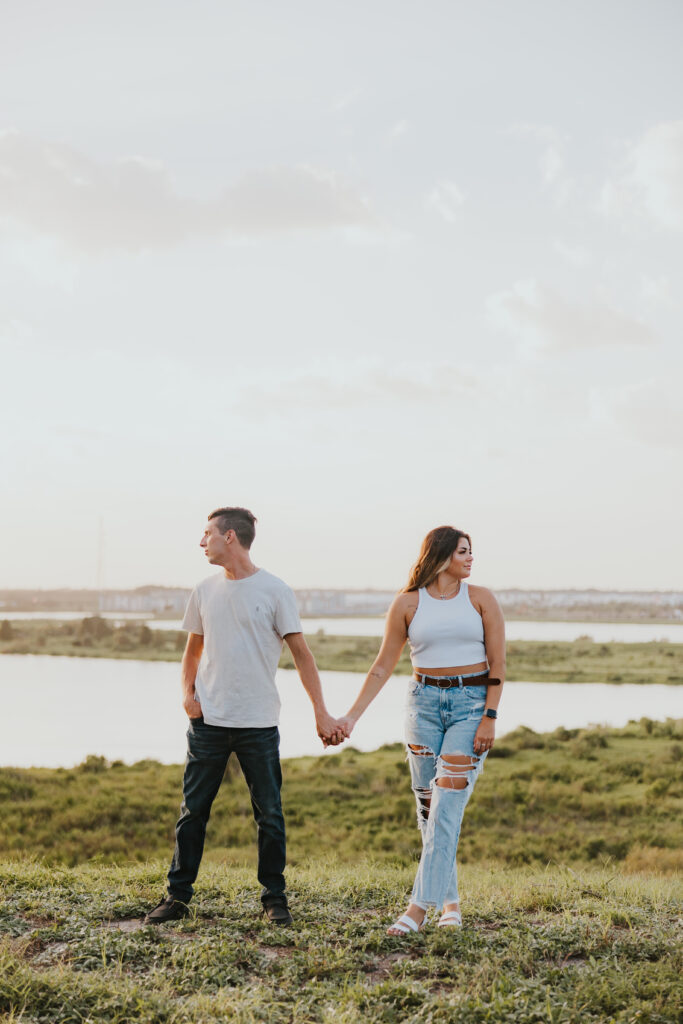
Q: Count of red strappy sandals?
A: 0